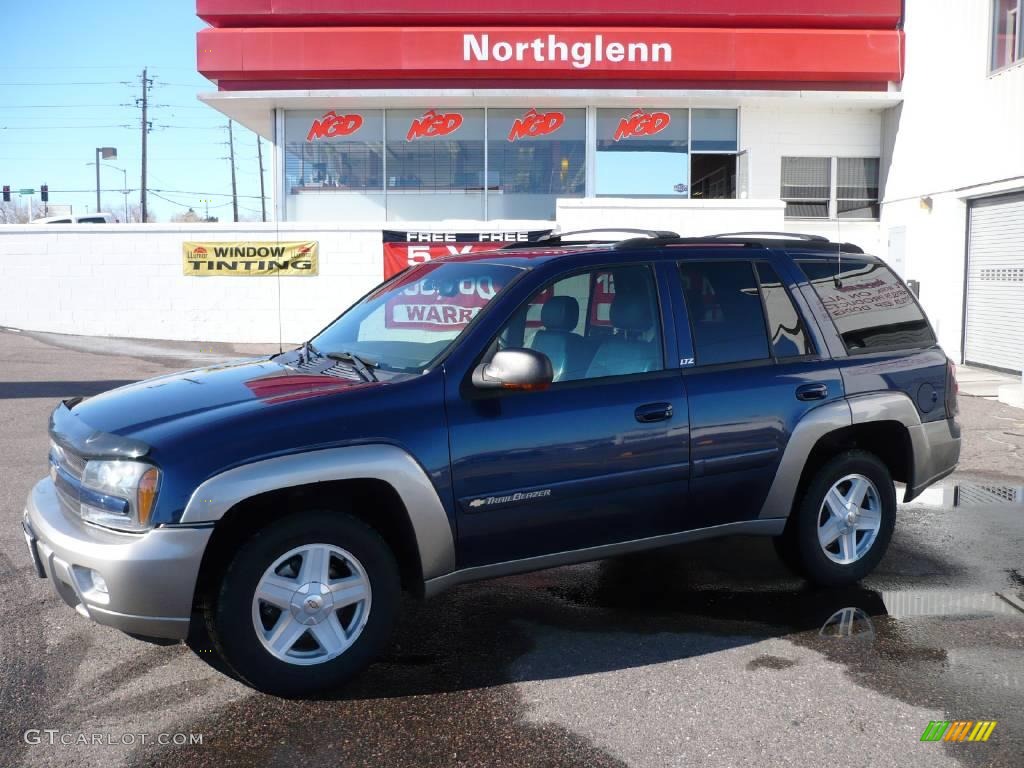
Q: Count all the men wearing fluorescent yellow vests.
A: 0